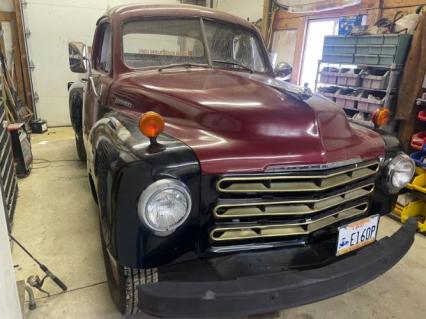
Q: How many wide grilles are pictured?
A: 3